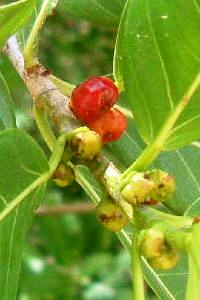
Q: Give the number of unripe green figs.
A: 7